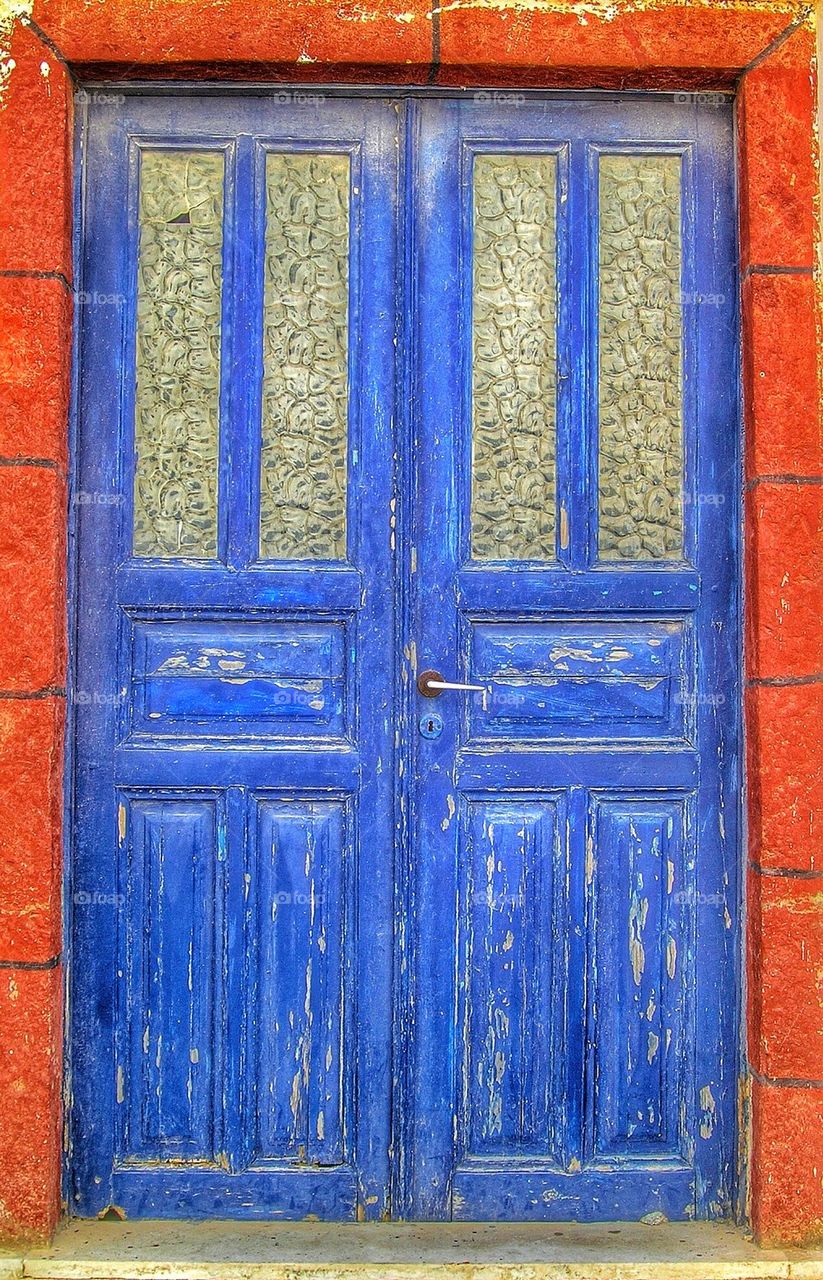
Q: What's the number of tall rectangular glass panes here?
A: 4